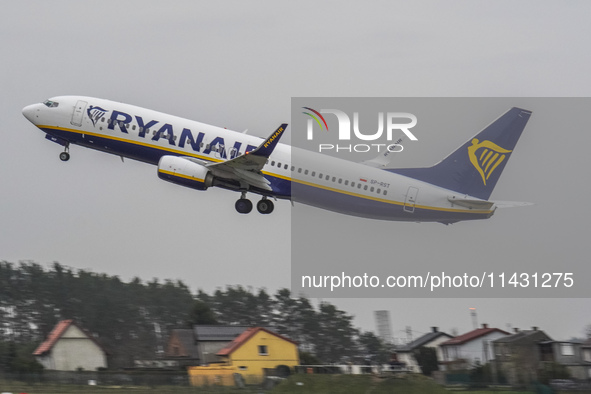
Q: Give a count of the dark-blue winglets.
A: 1